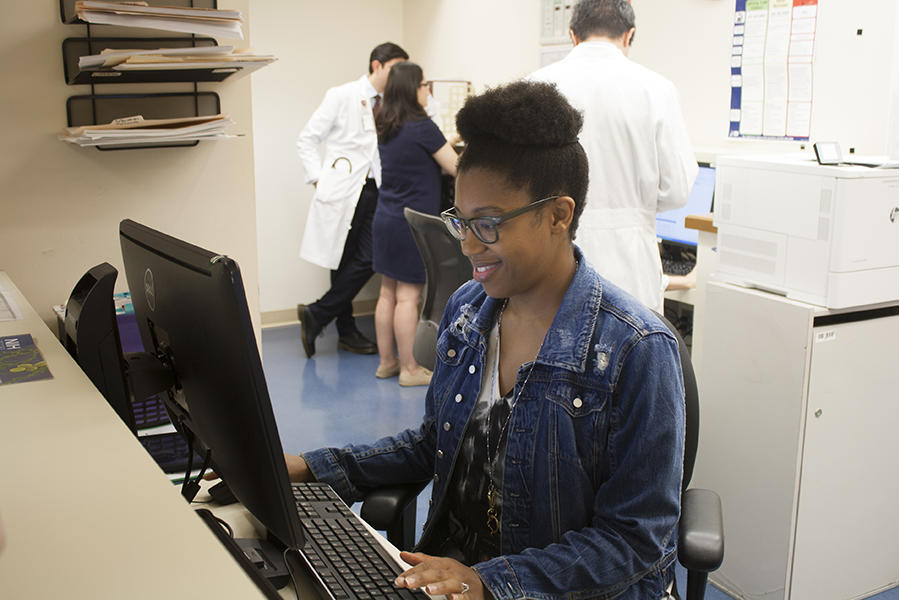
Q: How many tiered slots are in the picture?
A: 3